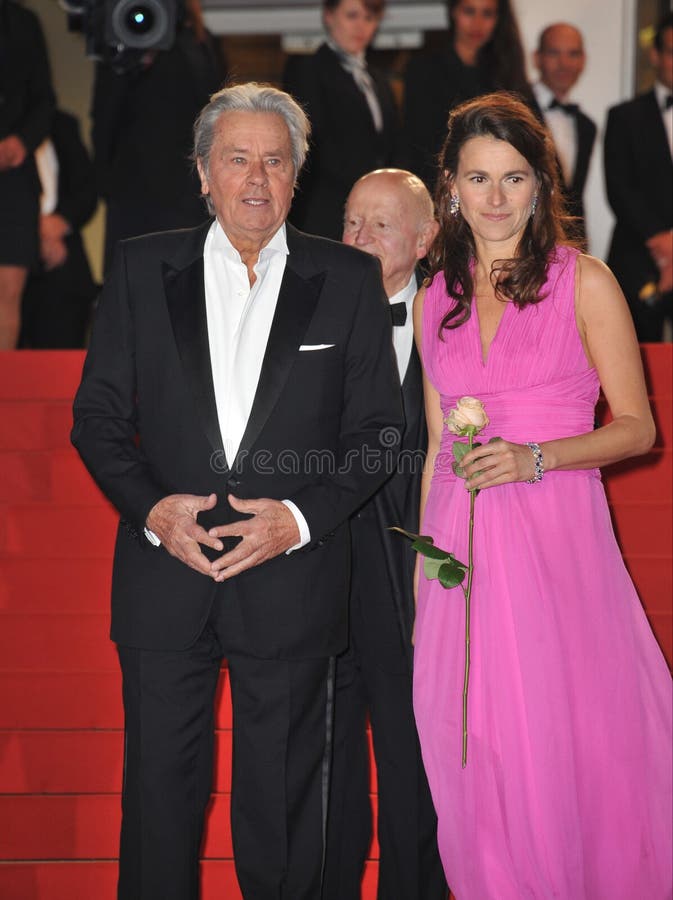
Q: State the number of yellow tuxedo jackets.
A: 0